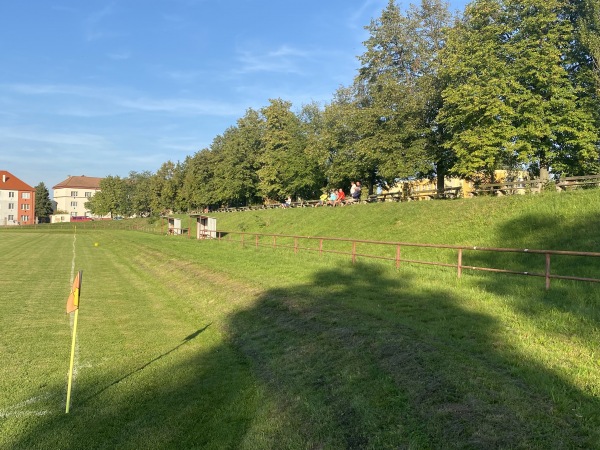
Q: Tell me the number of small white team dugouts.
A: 2